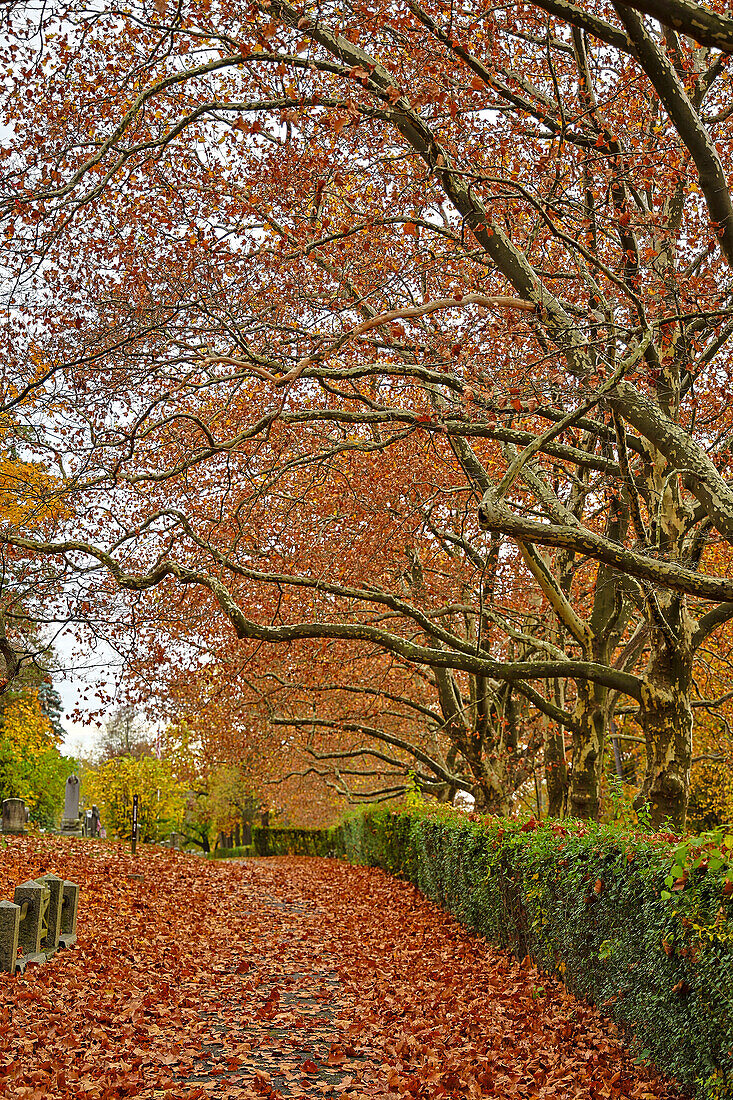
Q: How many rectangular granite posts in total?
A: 4